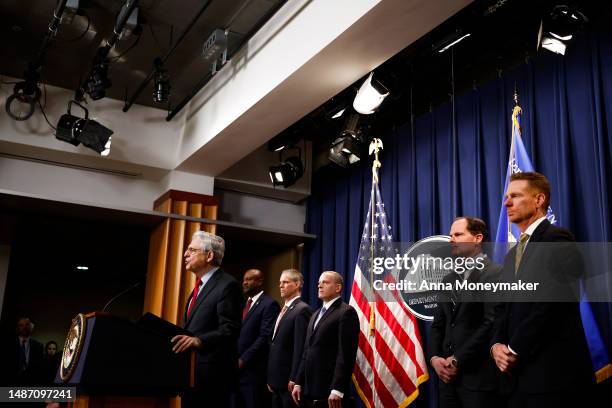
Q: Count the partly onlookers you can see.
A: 2